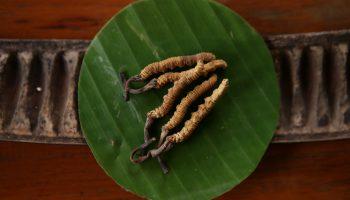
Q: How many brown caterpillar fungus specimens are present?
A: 5